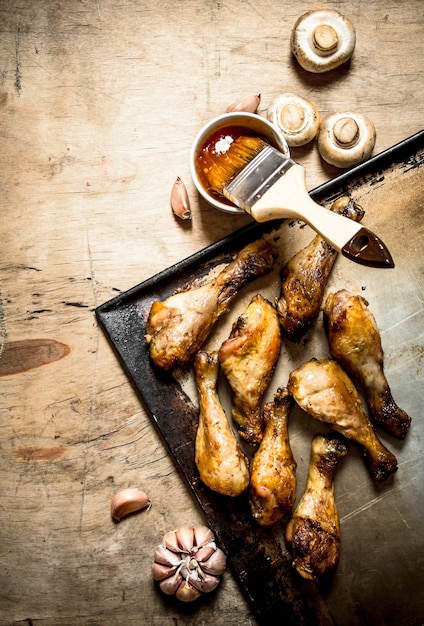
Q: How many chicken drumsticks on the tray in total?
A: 8